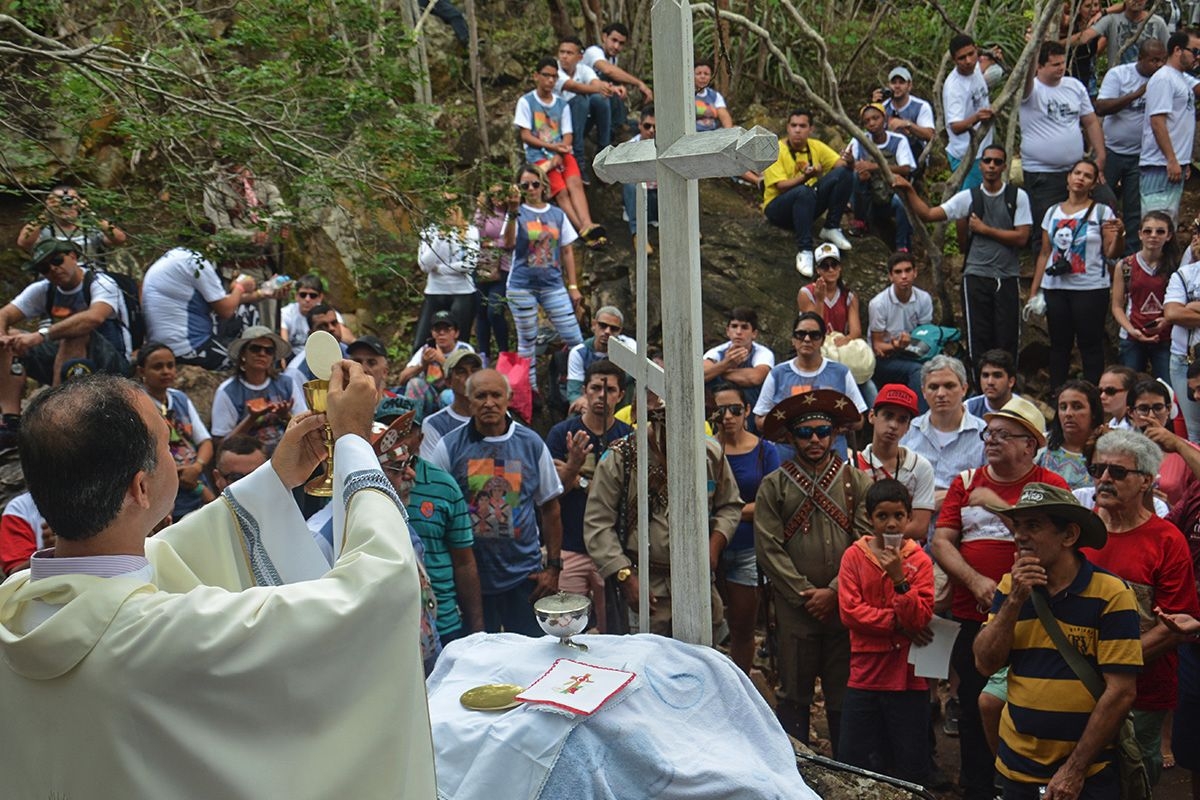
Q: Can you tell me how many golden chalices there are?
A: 1